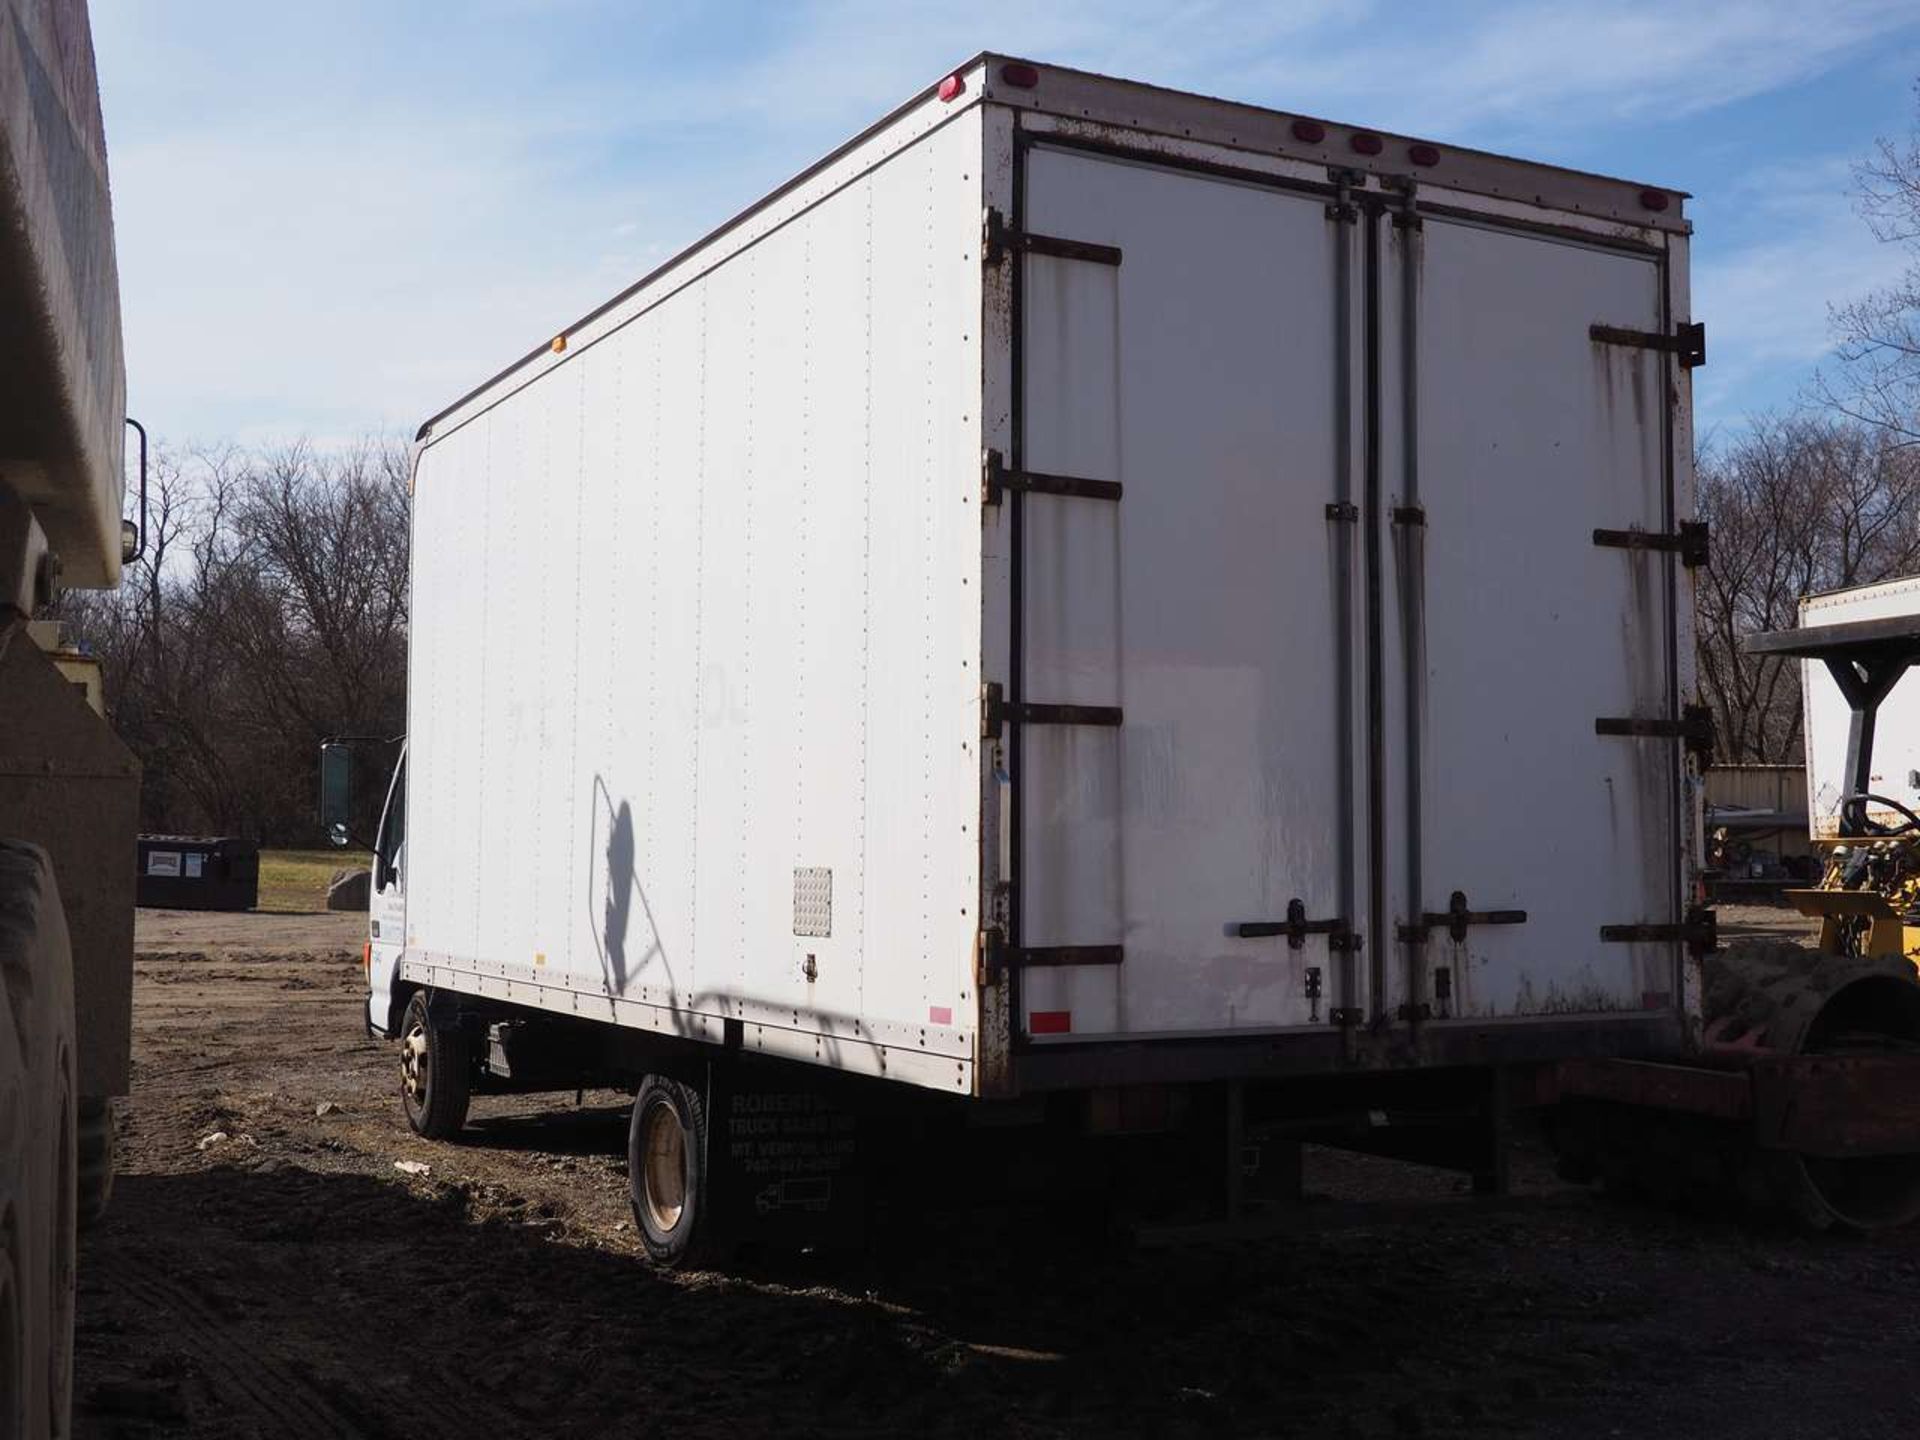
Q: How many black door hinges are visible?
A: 8